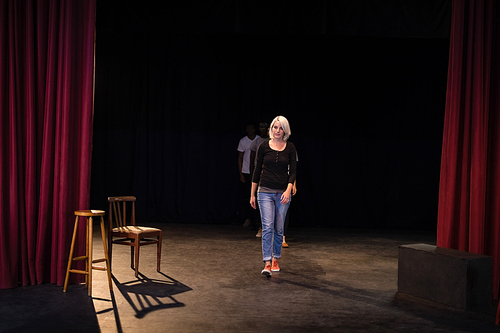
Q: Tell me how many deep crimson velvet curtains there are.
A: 2